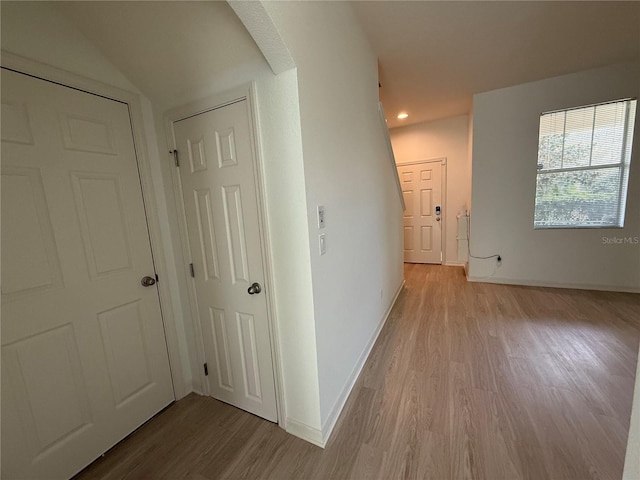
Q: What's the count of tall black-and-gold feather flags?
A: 0